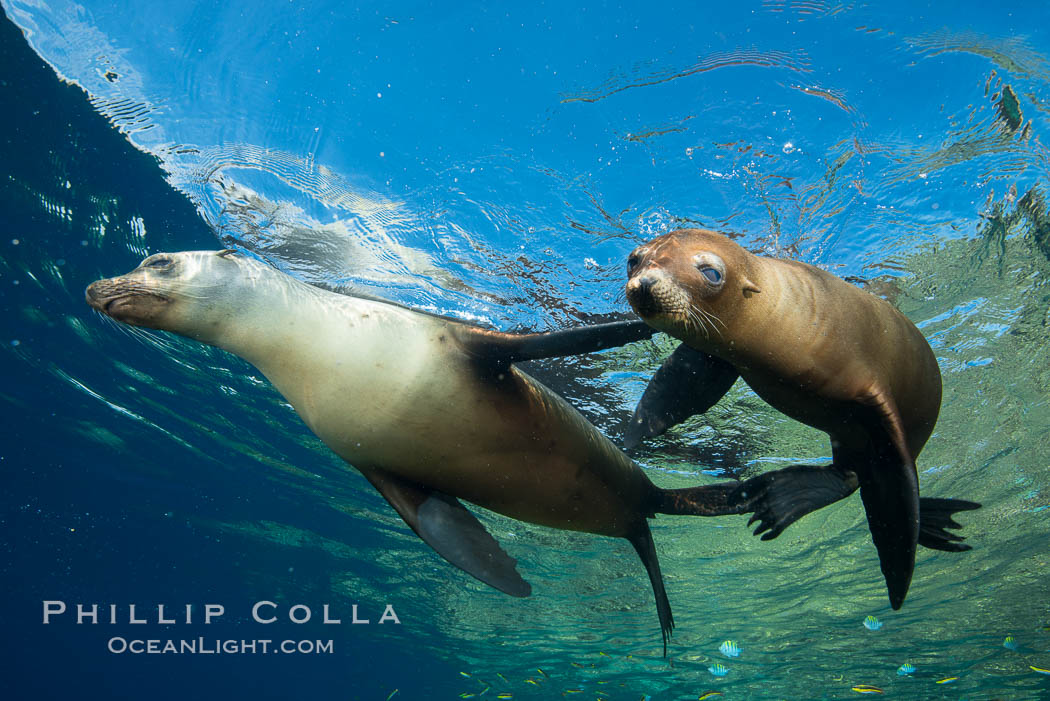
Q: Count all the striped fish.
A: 5